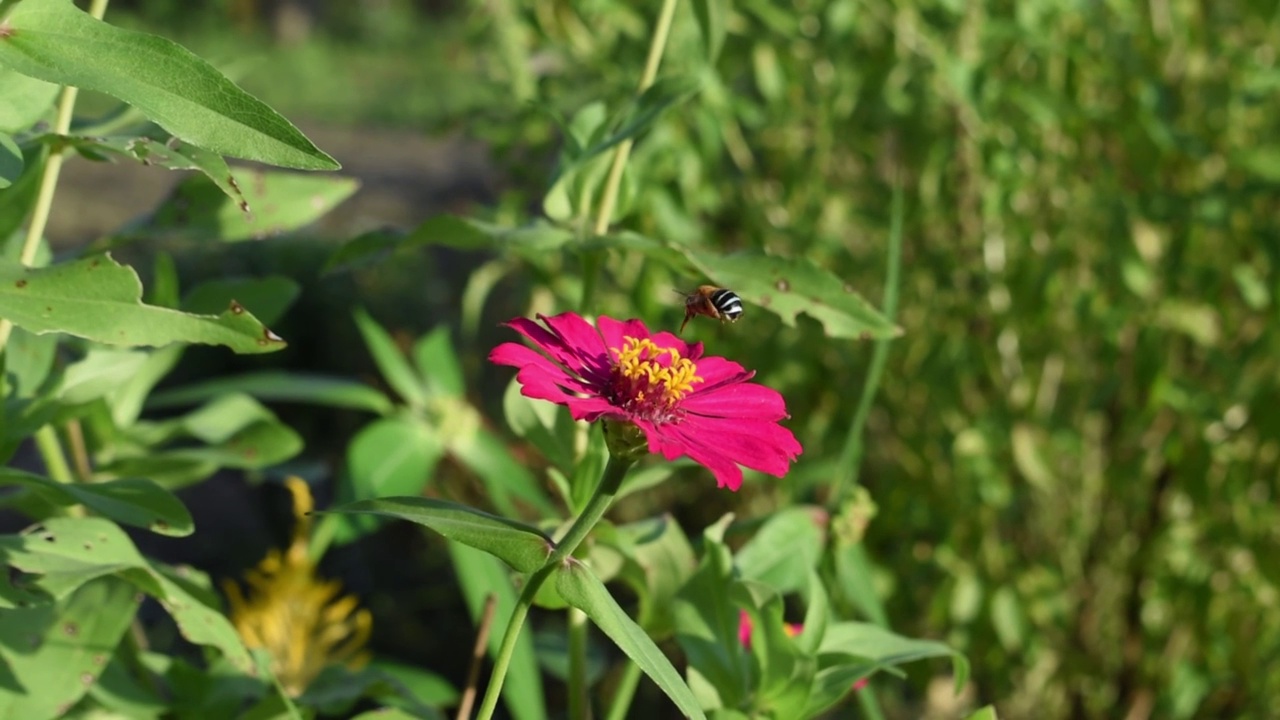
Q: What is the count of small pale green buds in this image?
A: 2